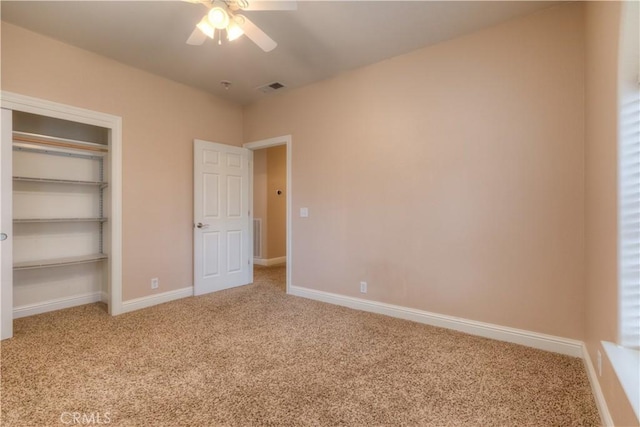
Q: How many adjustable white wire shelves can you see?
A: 3